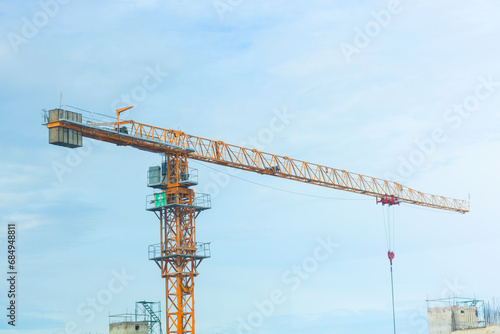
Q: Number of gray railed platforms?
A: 3